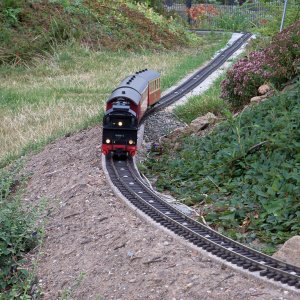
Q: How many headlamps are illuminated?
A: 3